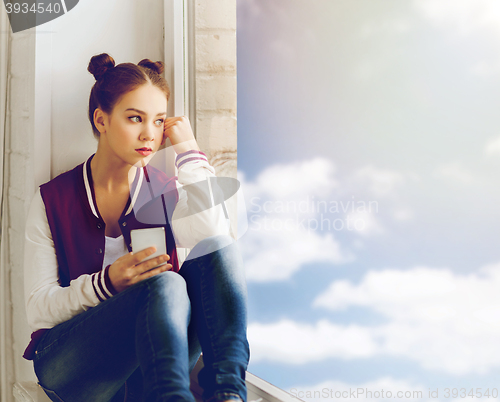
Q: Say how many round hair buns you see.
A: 2